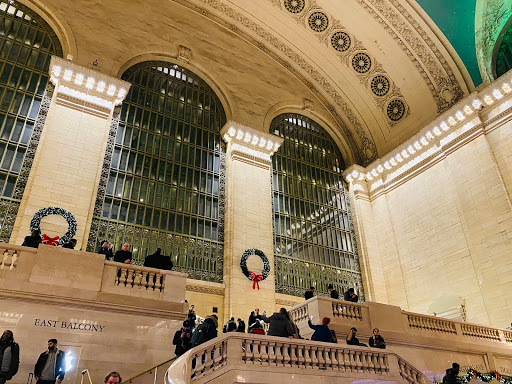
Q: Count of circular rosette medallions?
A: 6